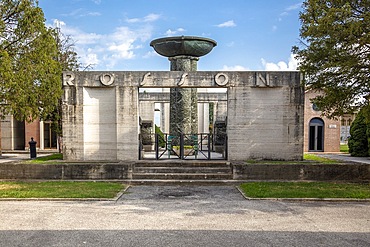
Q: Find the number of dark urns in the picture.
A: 1